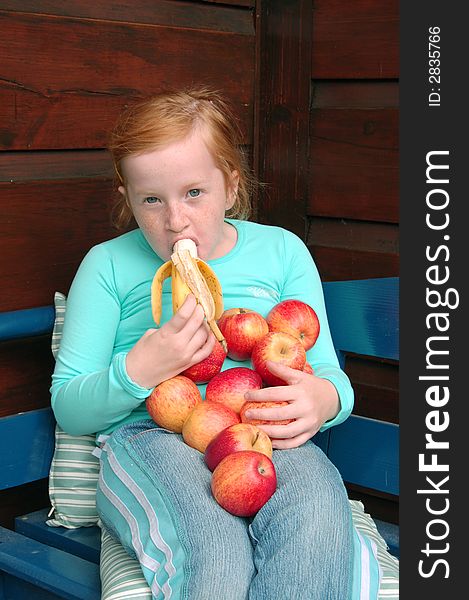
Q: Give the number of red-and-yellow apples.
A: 11